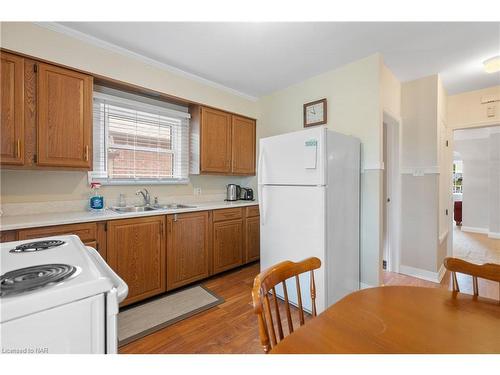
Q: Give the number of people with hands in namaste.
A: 0